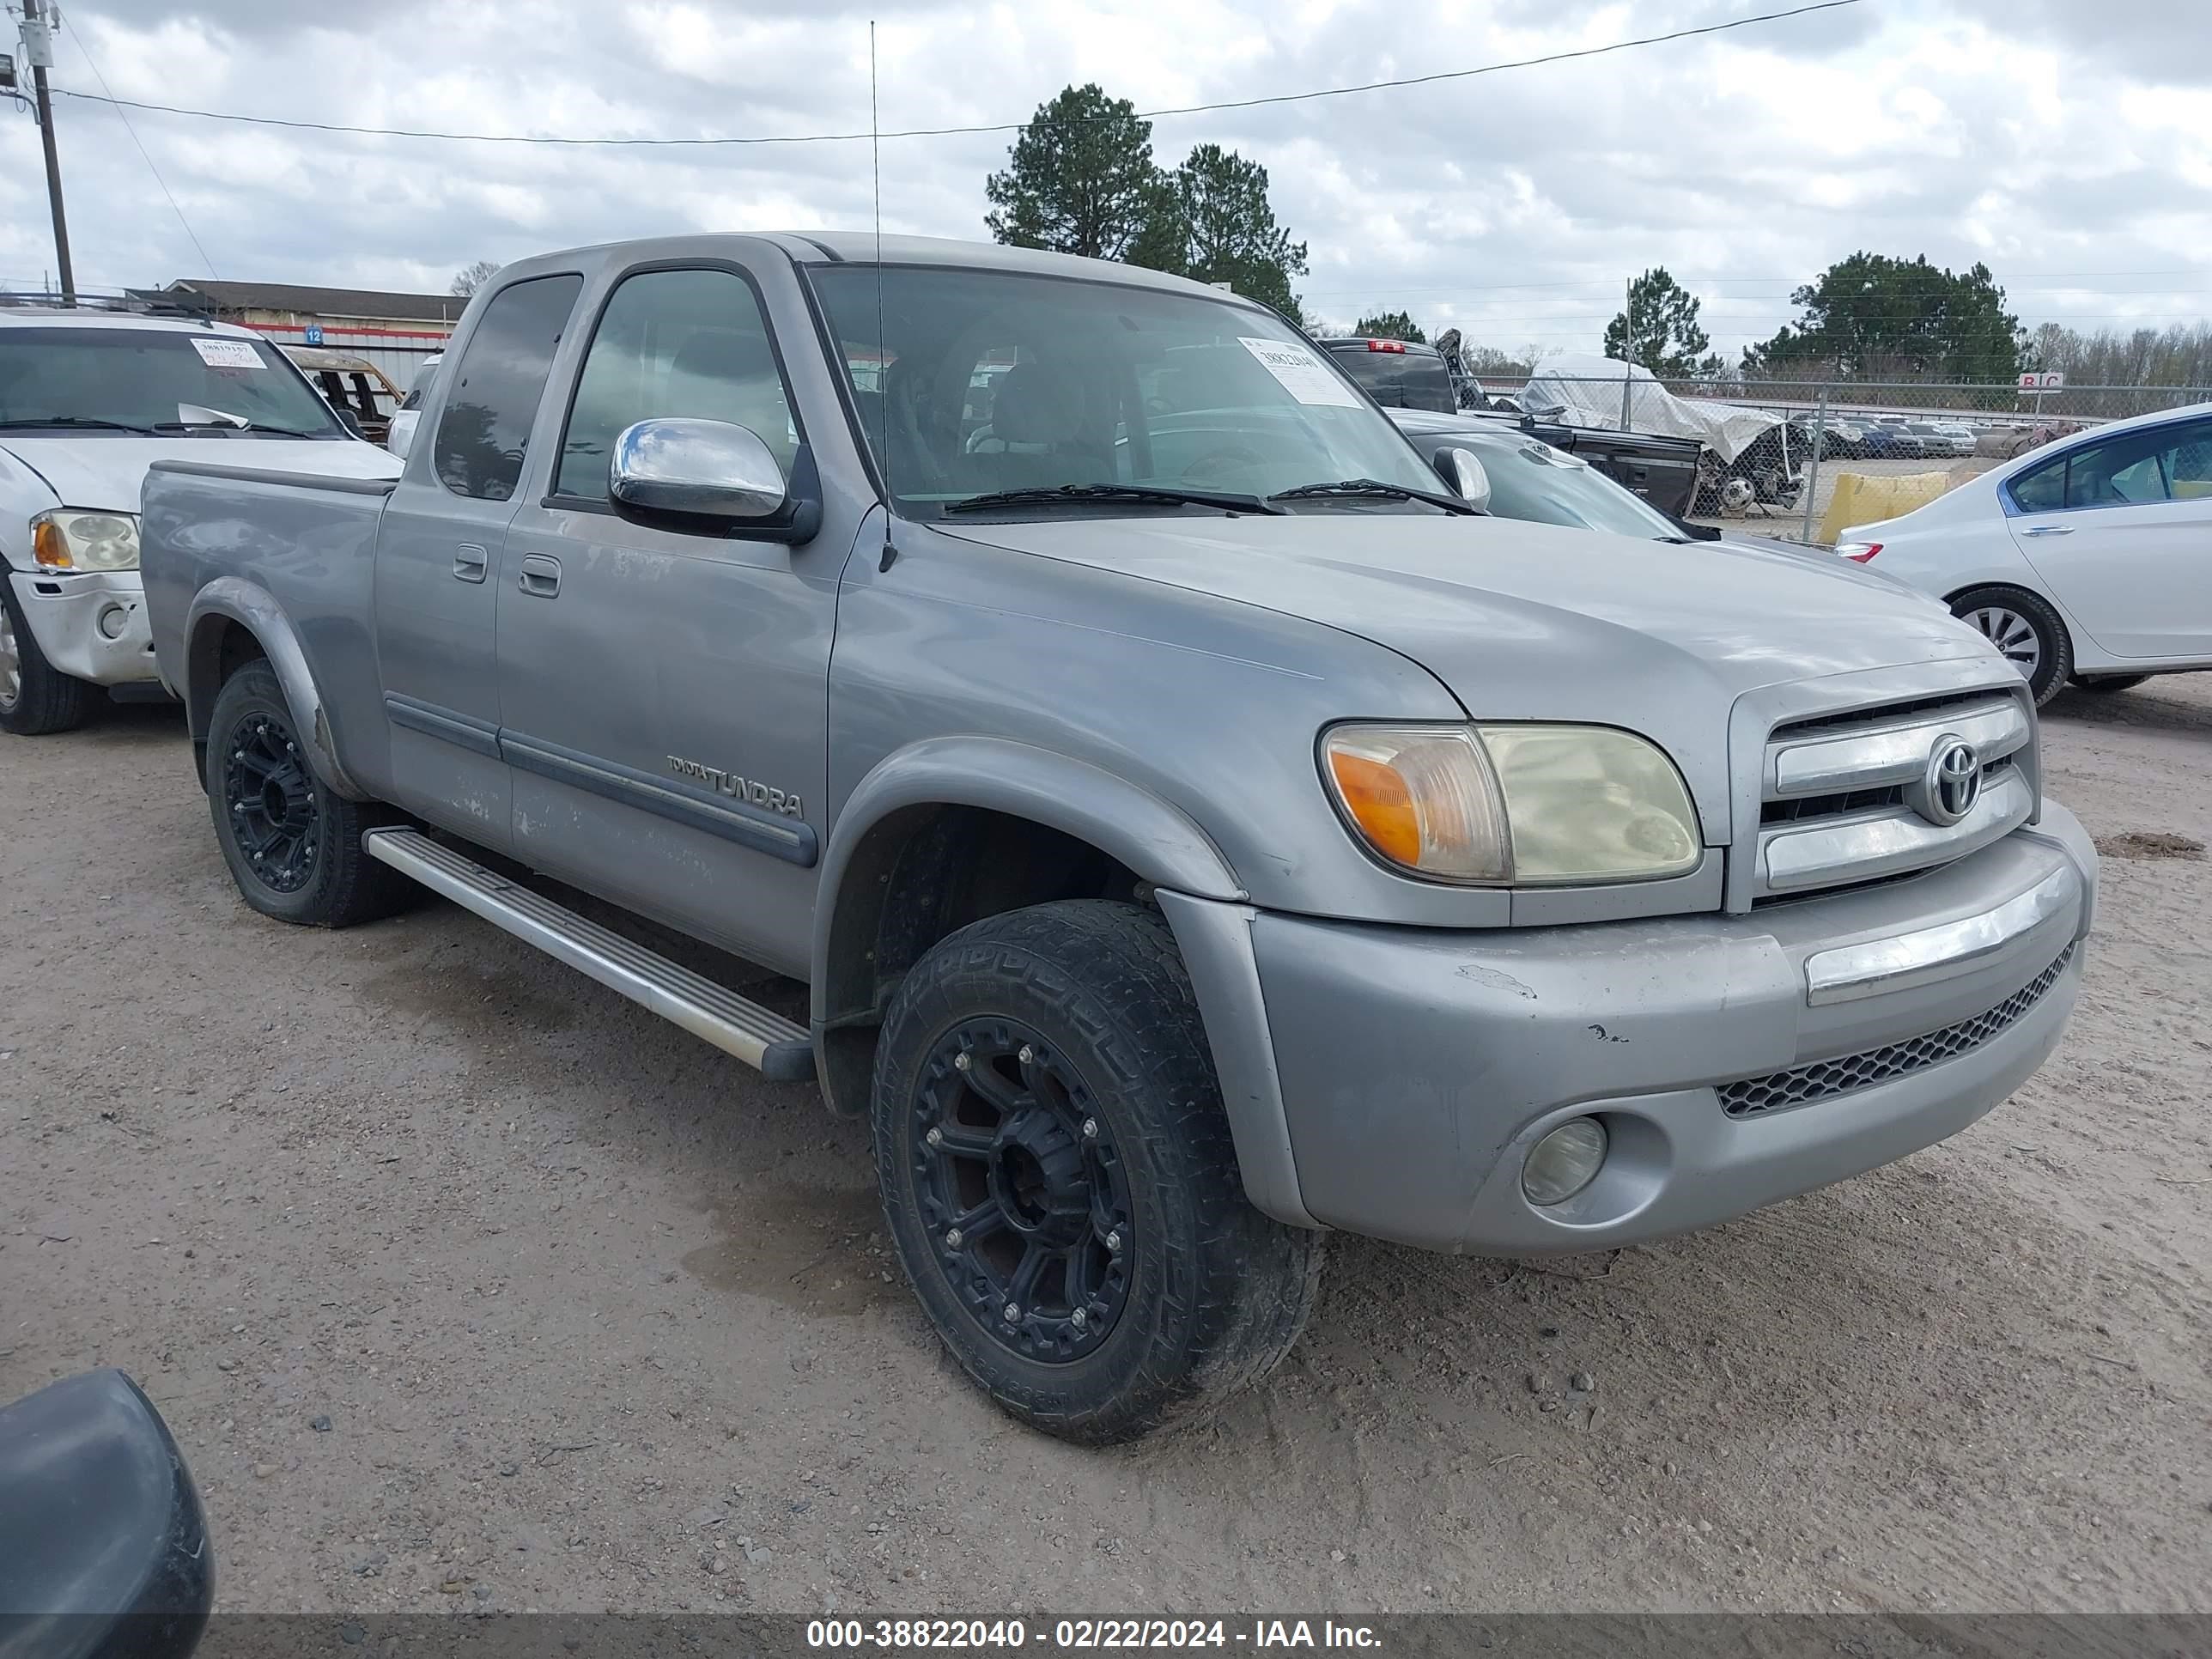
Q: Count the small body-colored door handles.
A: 2